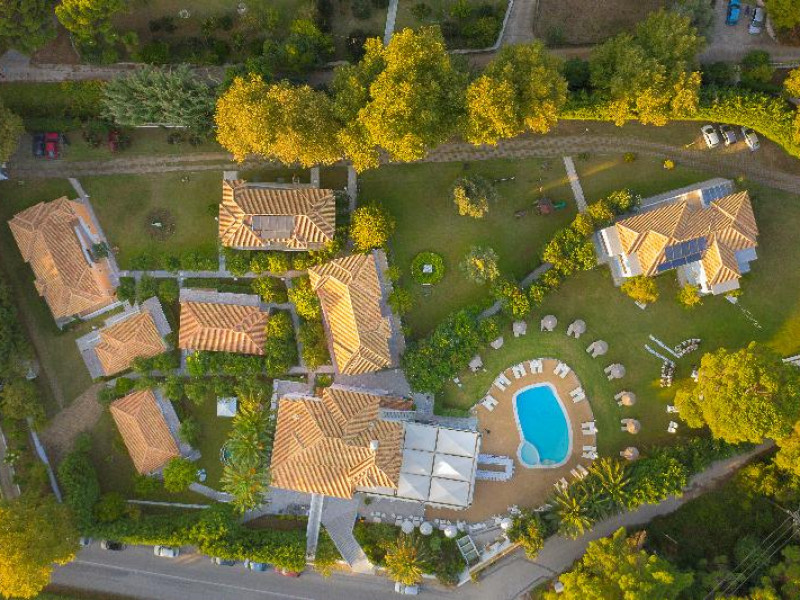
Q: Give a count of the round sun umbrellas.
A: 14